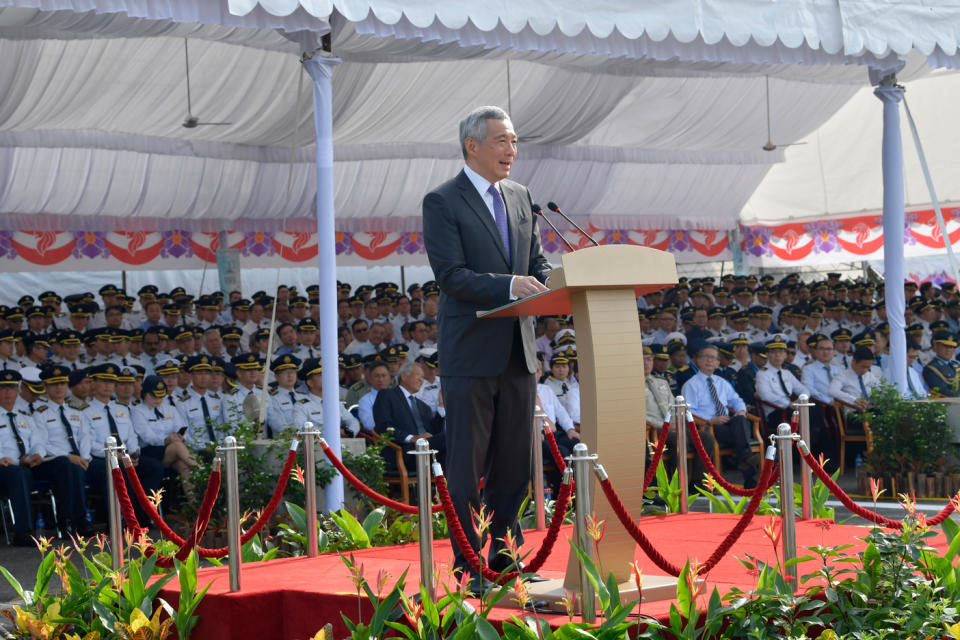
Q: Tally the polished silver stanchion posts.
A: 9